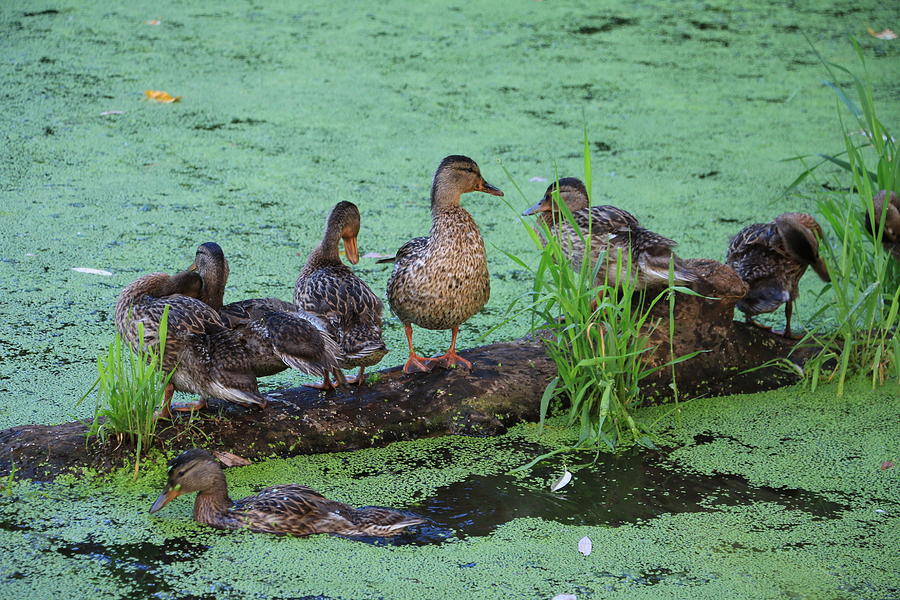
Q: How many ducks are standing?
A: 7